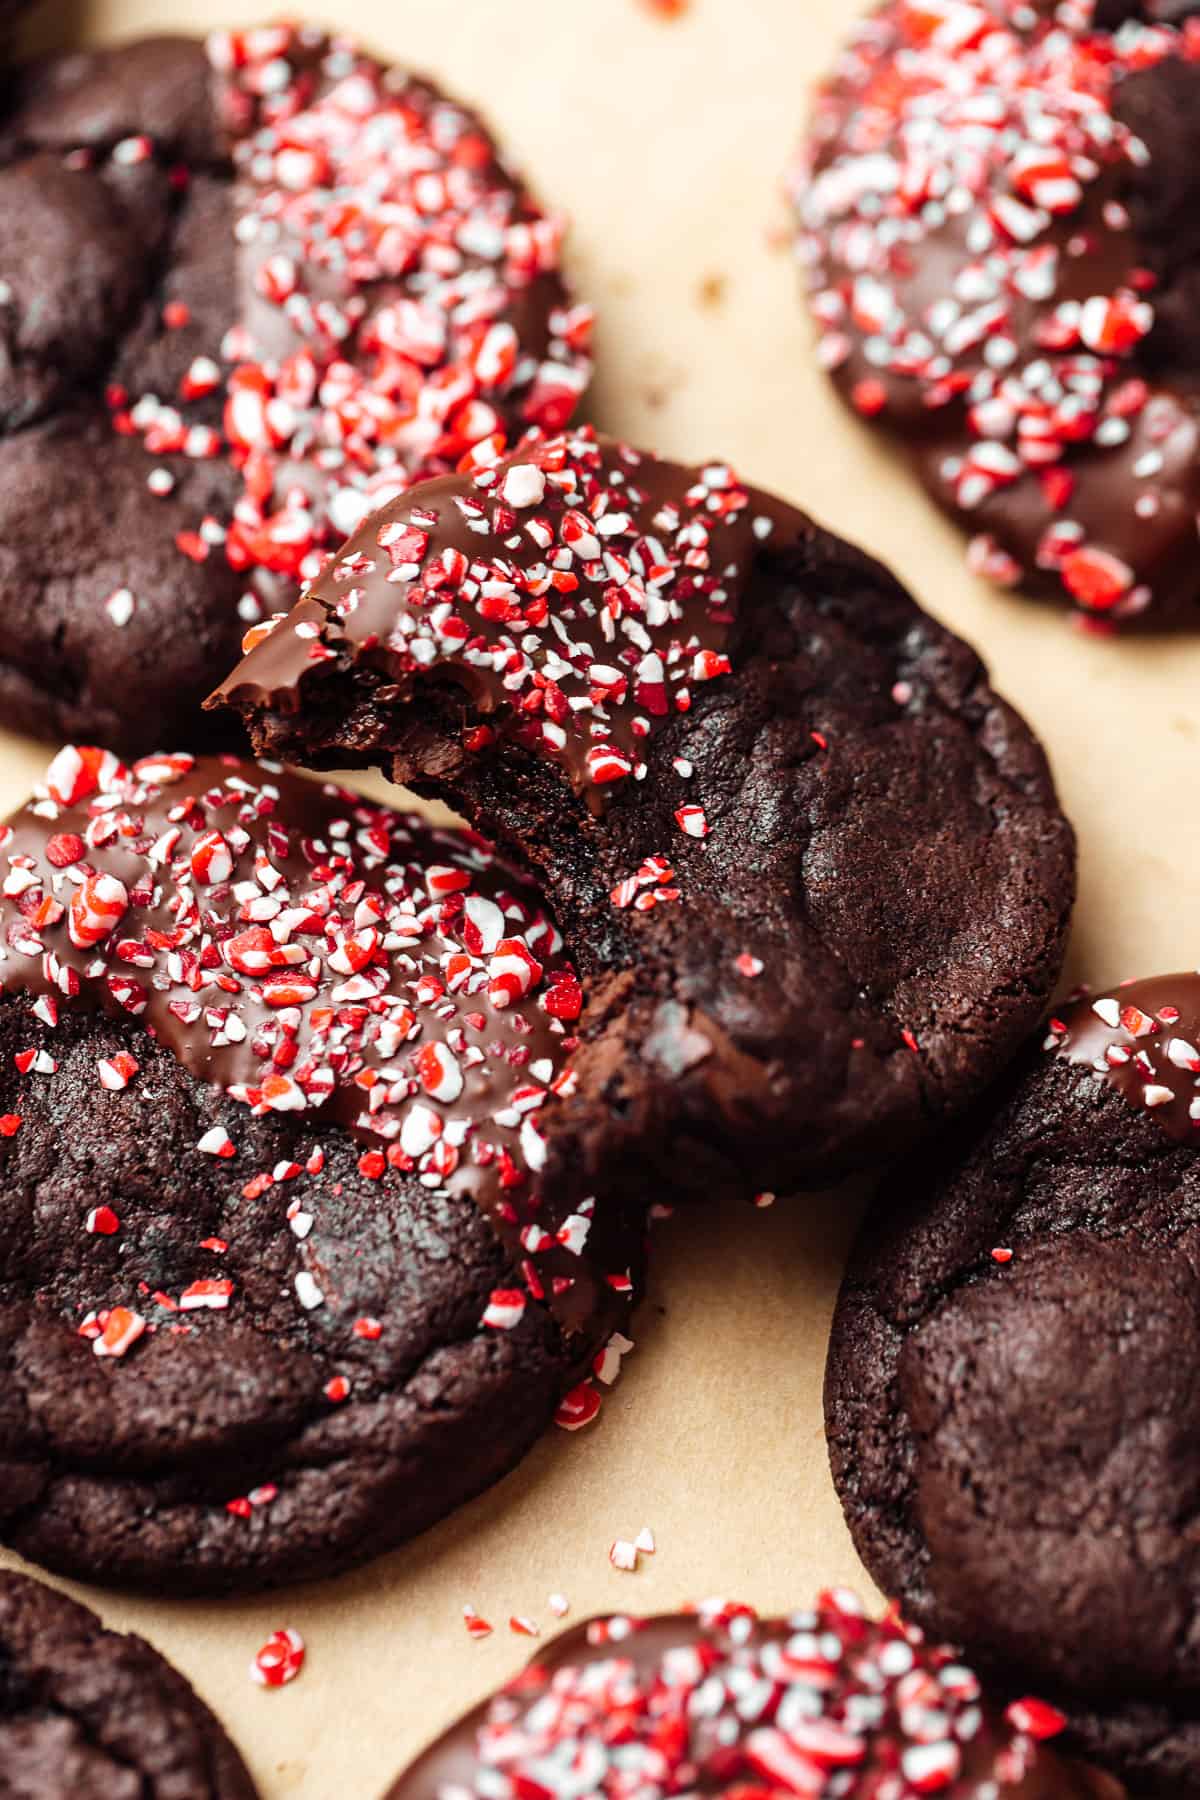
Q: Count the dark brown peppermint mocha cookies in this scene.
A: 7